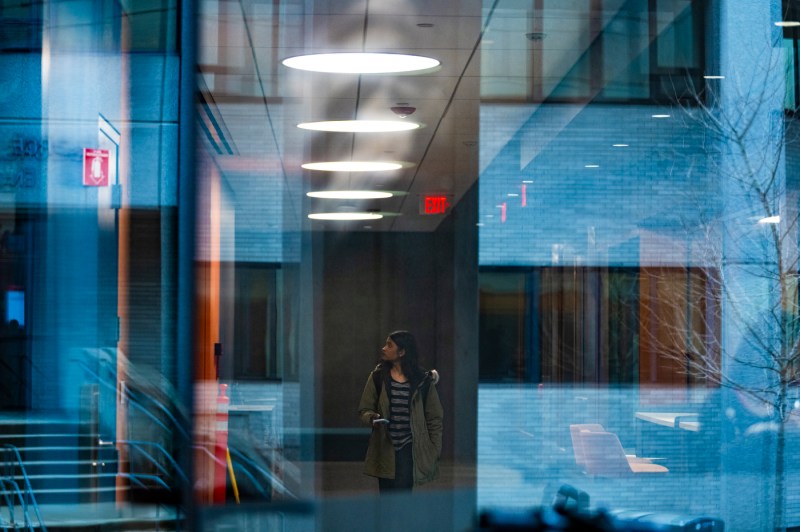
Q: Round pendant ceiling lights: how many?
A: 5